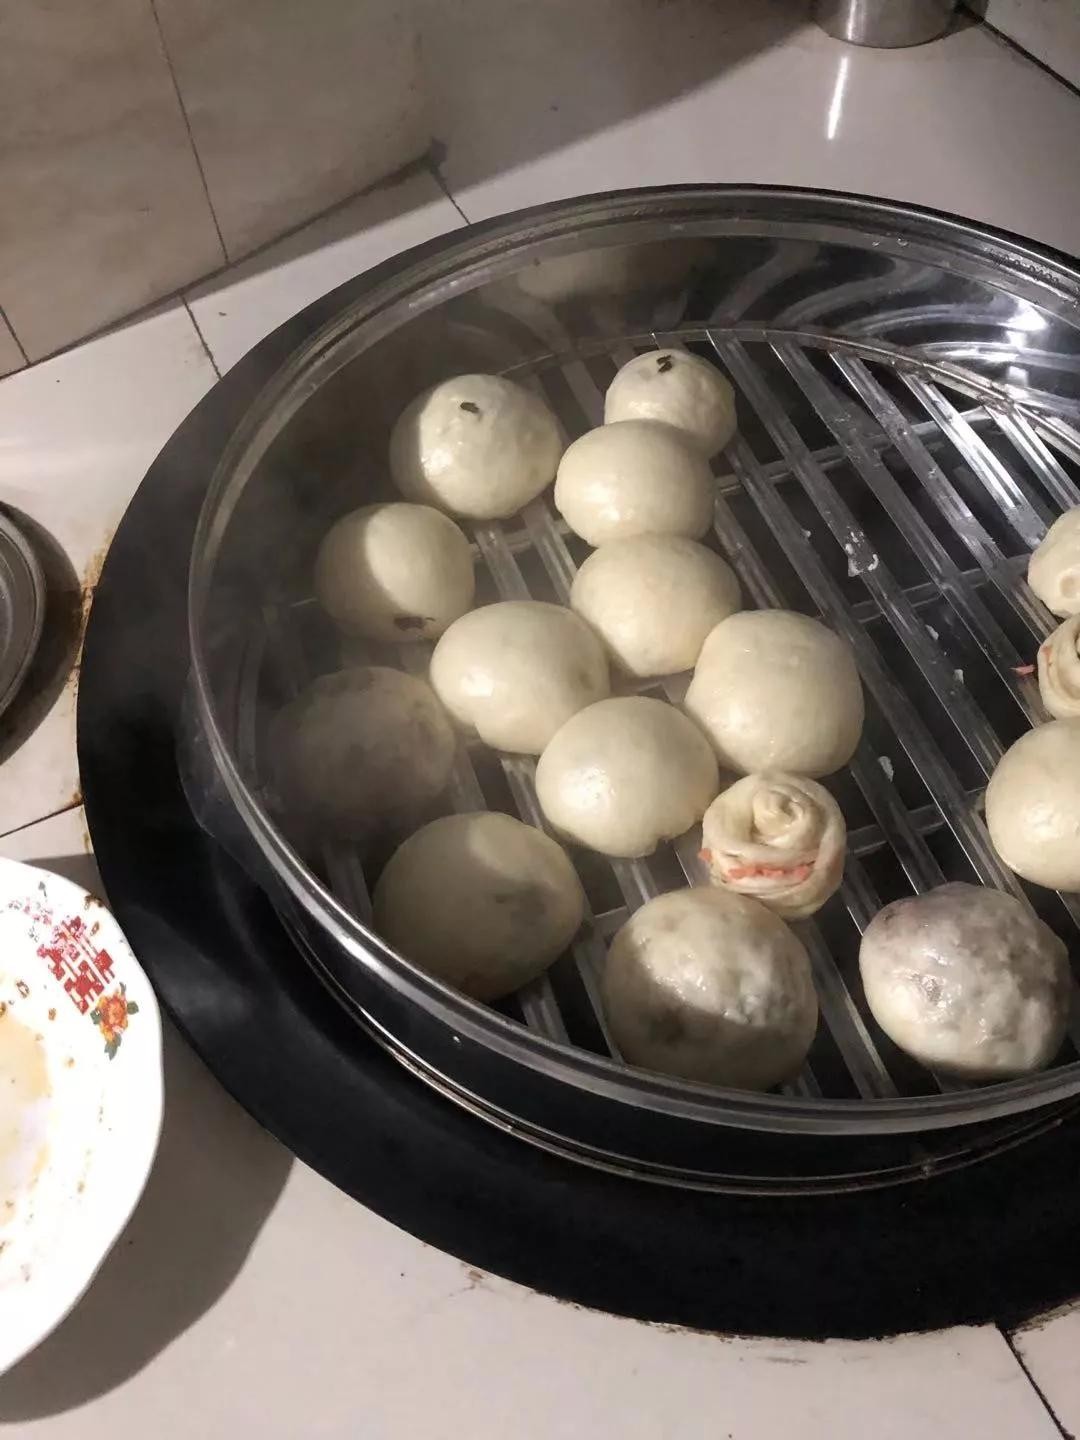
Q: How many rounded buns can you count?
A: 13